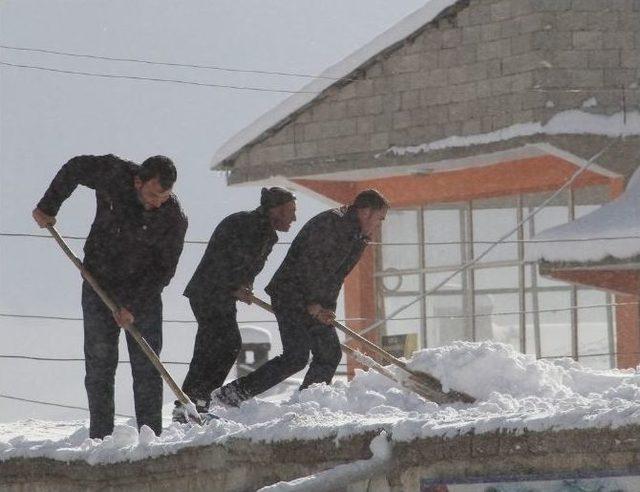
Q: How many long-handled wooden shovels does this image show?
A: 3